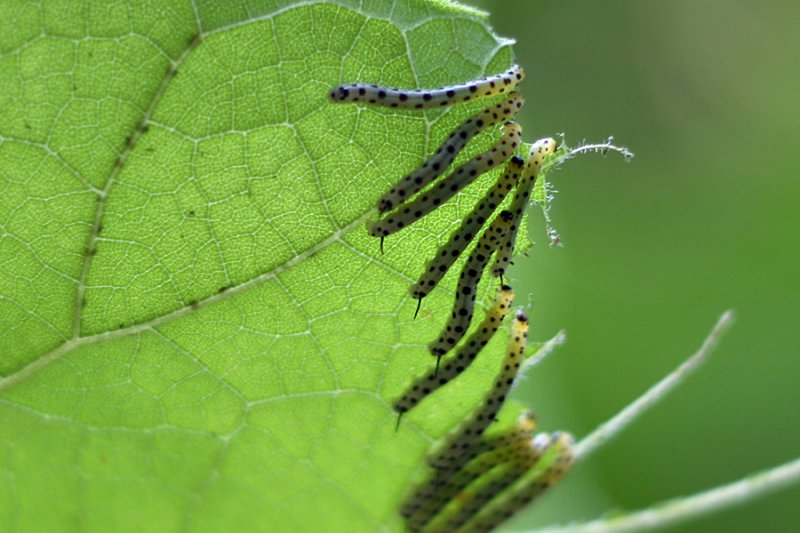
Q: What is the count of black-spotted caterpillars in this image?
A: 12